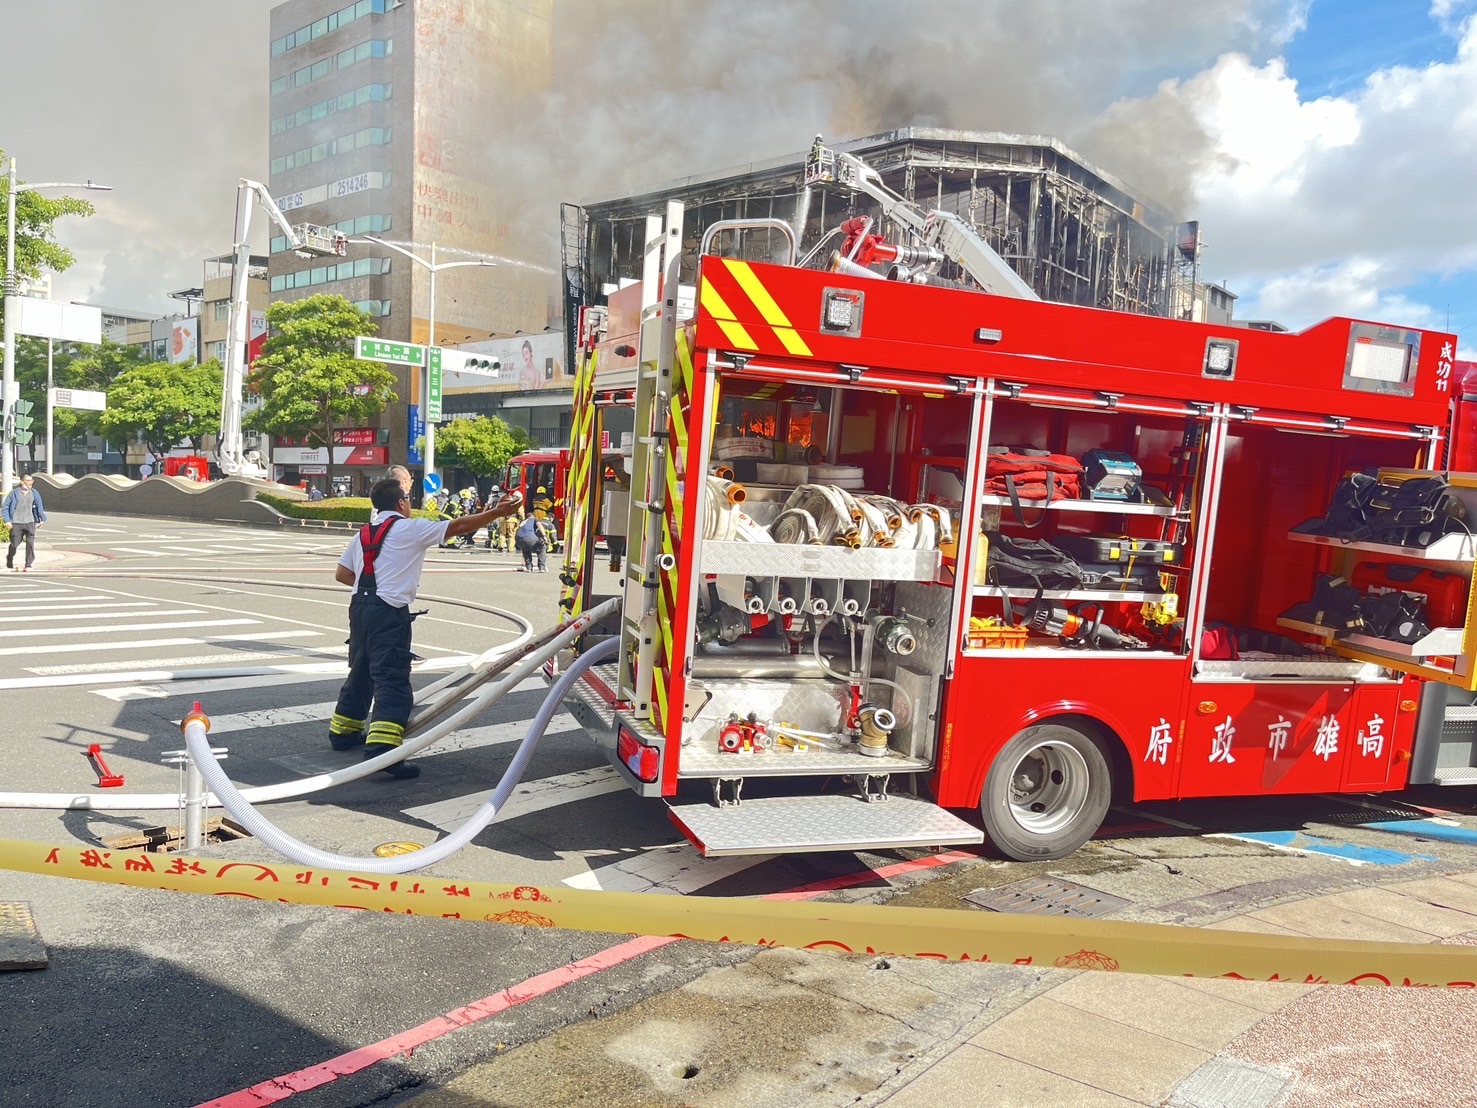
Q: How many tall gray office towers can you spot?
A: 1